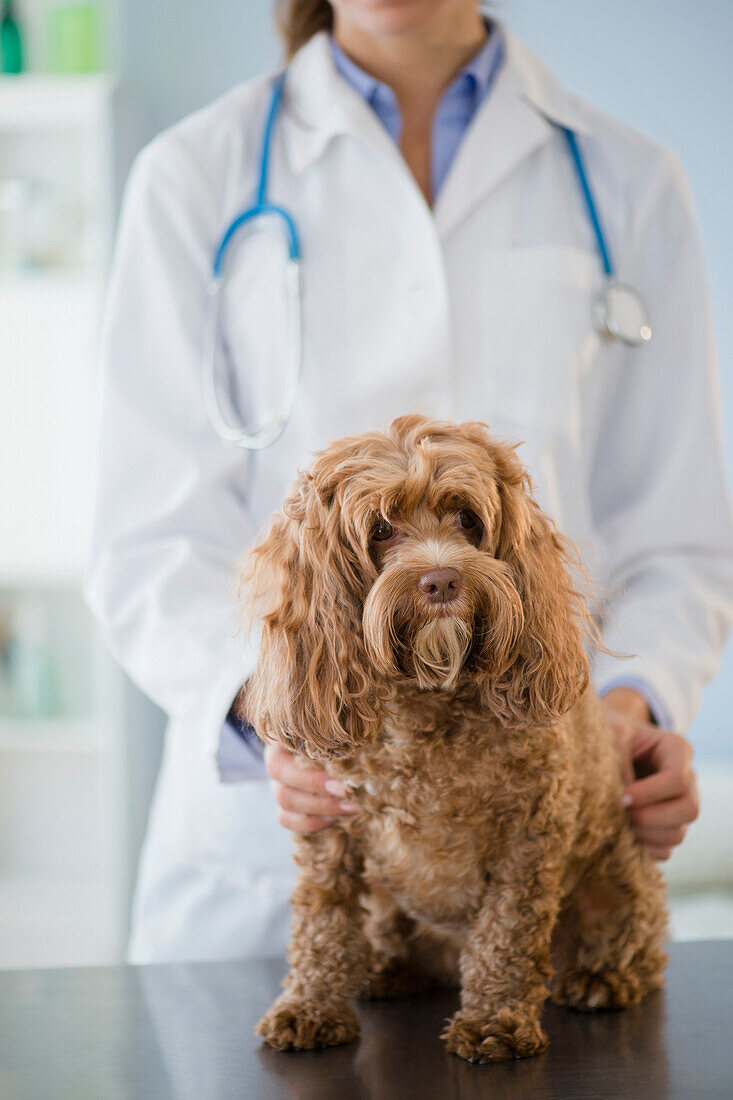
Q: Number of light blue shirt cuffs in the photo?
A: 2